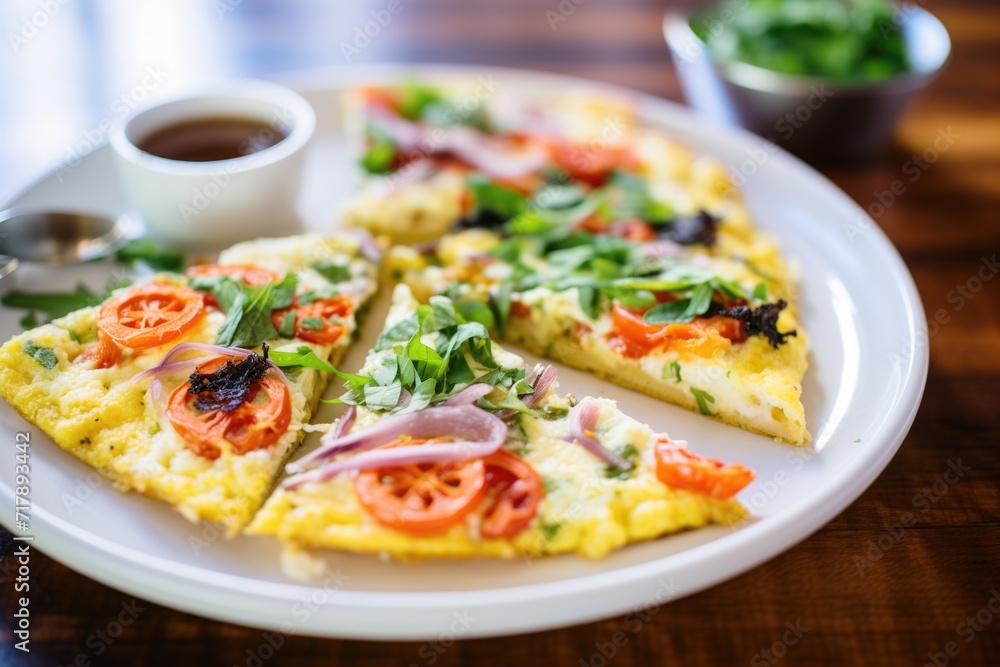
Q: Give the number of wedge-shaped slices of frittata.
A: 4